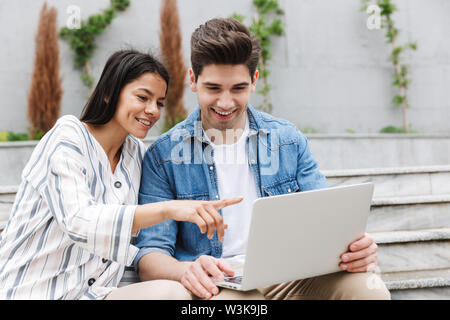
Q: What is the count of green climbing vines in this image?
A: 3